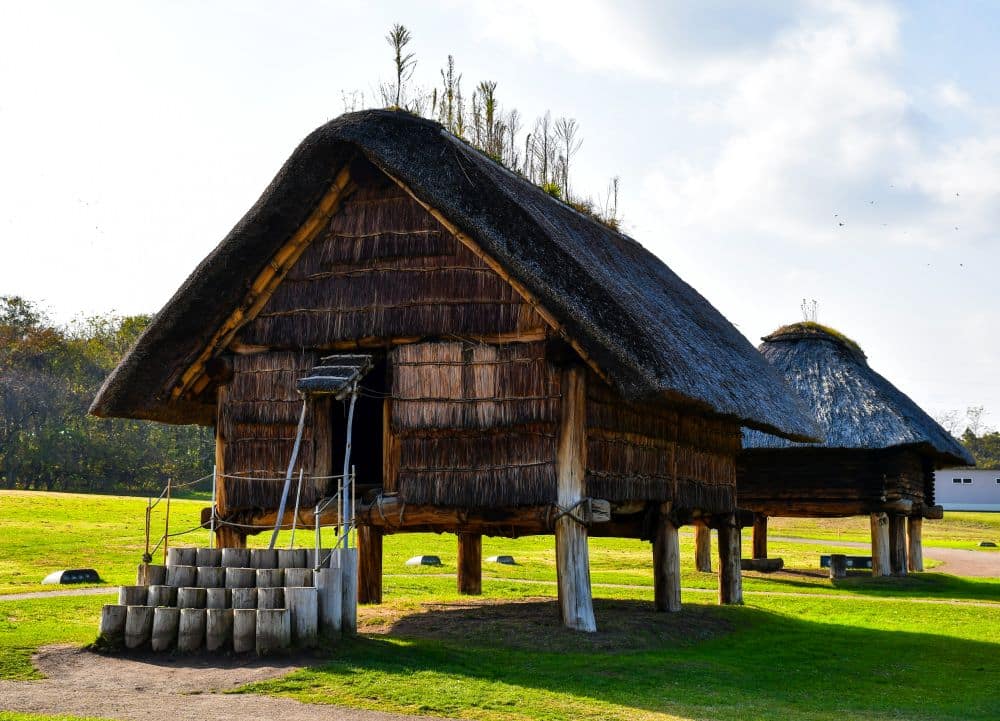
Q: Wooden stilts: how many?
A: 11